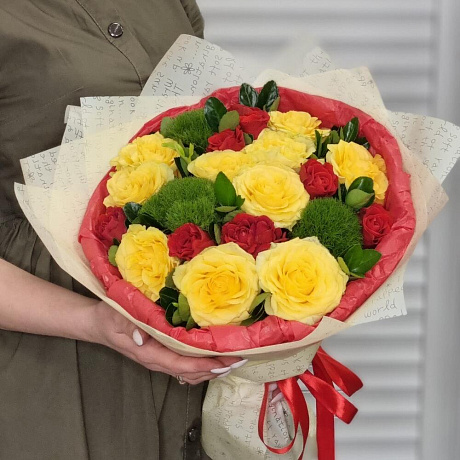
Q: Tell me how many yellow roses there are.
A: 10